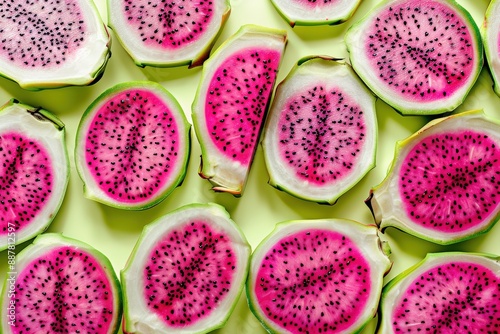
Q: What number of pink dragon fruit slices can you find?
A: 14